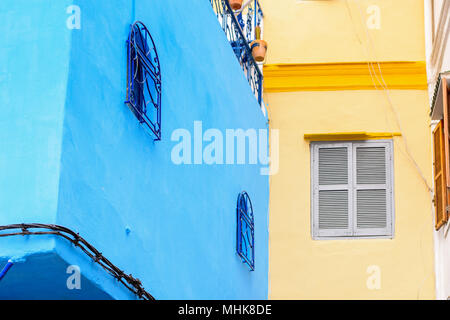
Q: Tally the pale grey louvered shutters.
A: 2